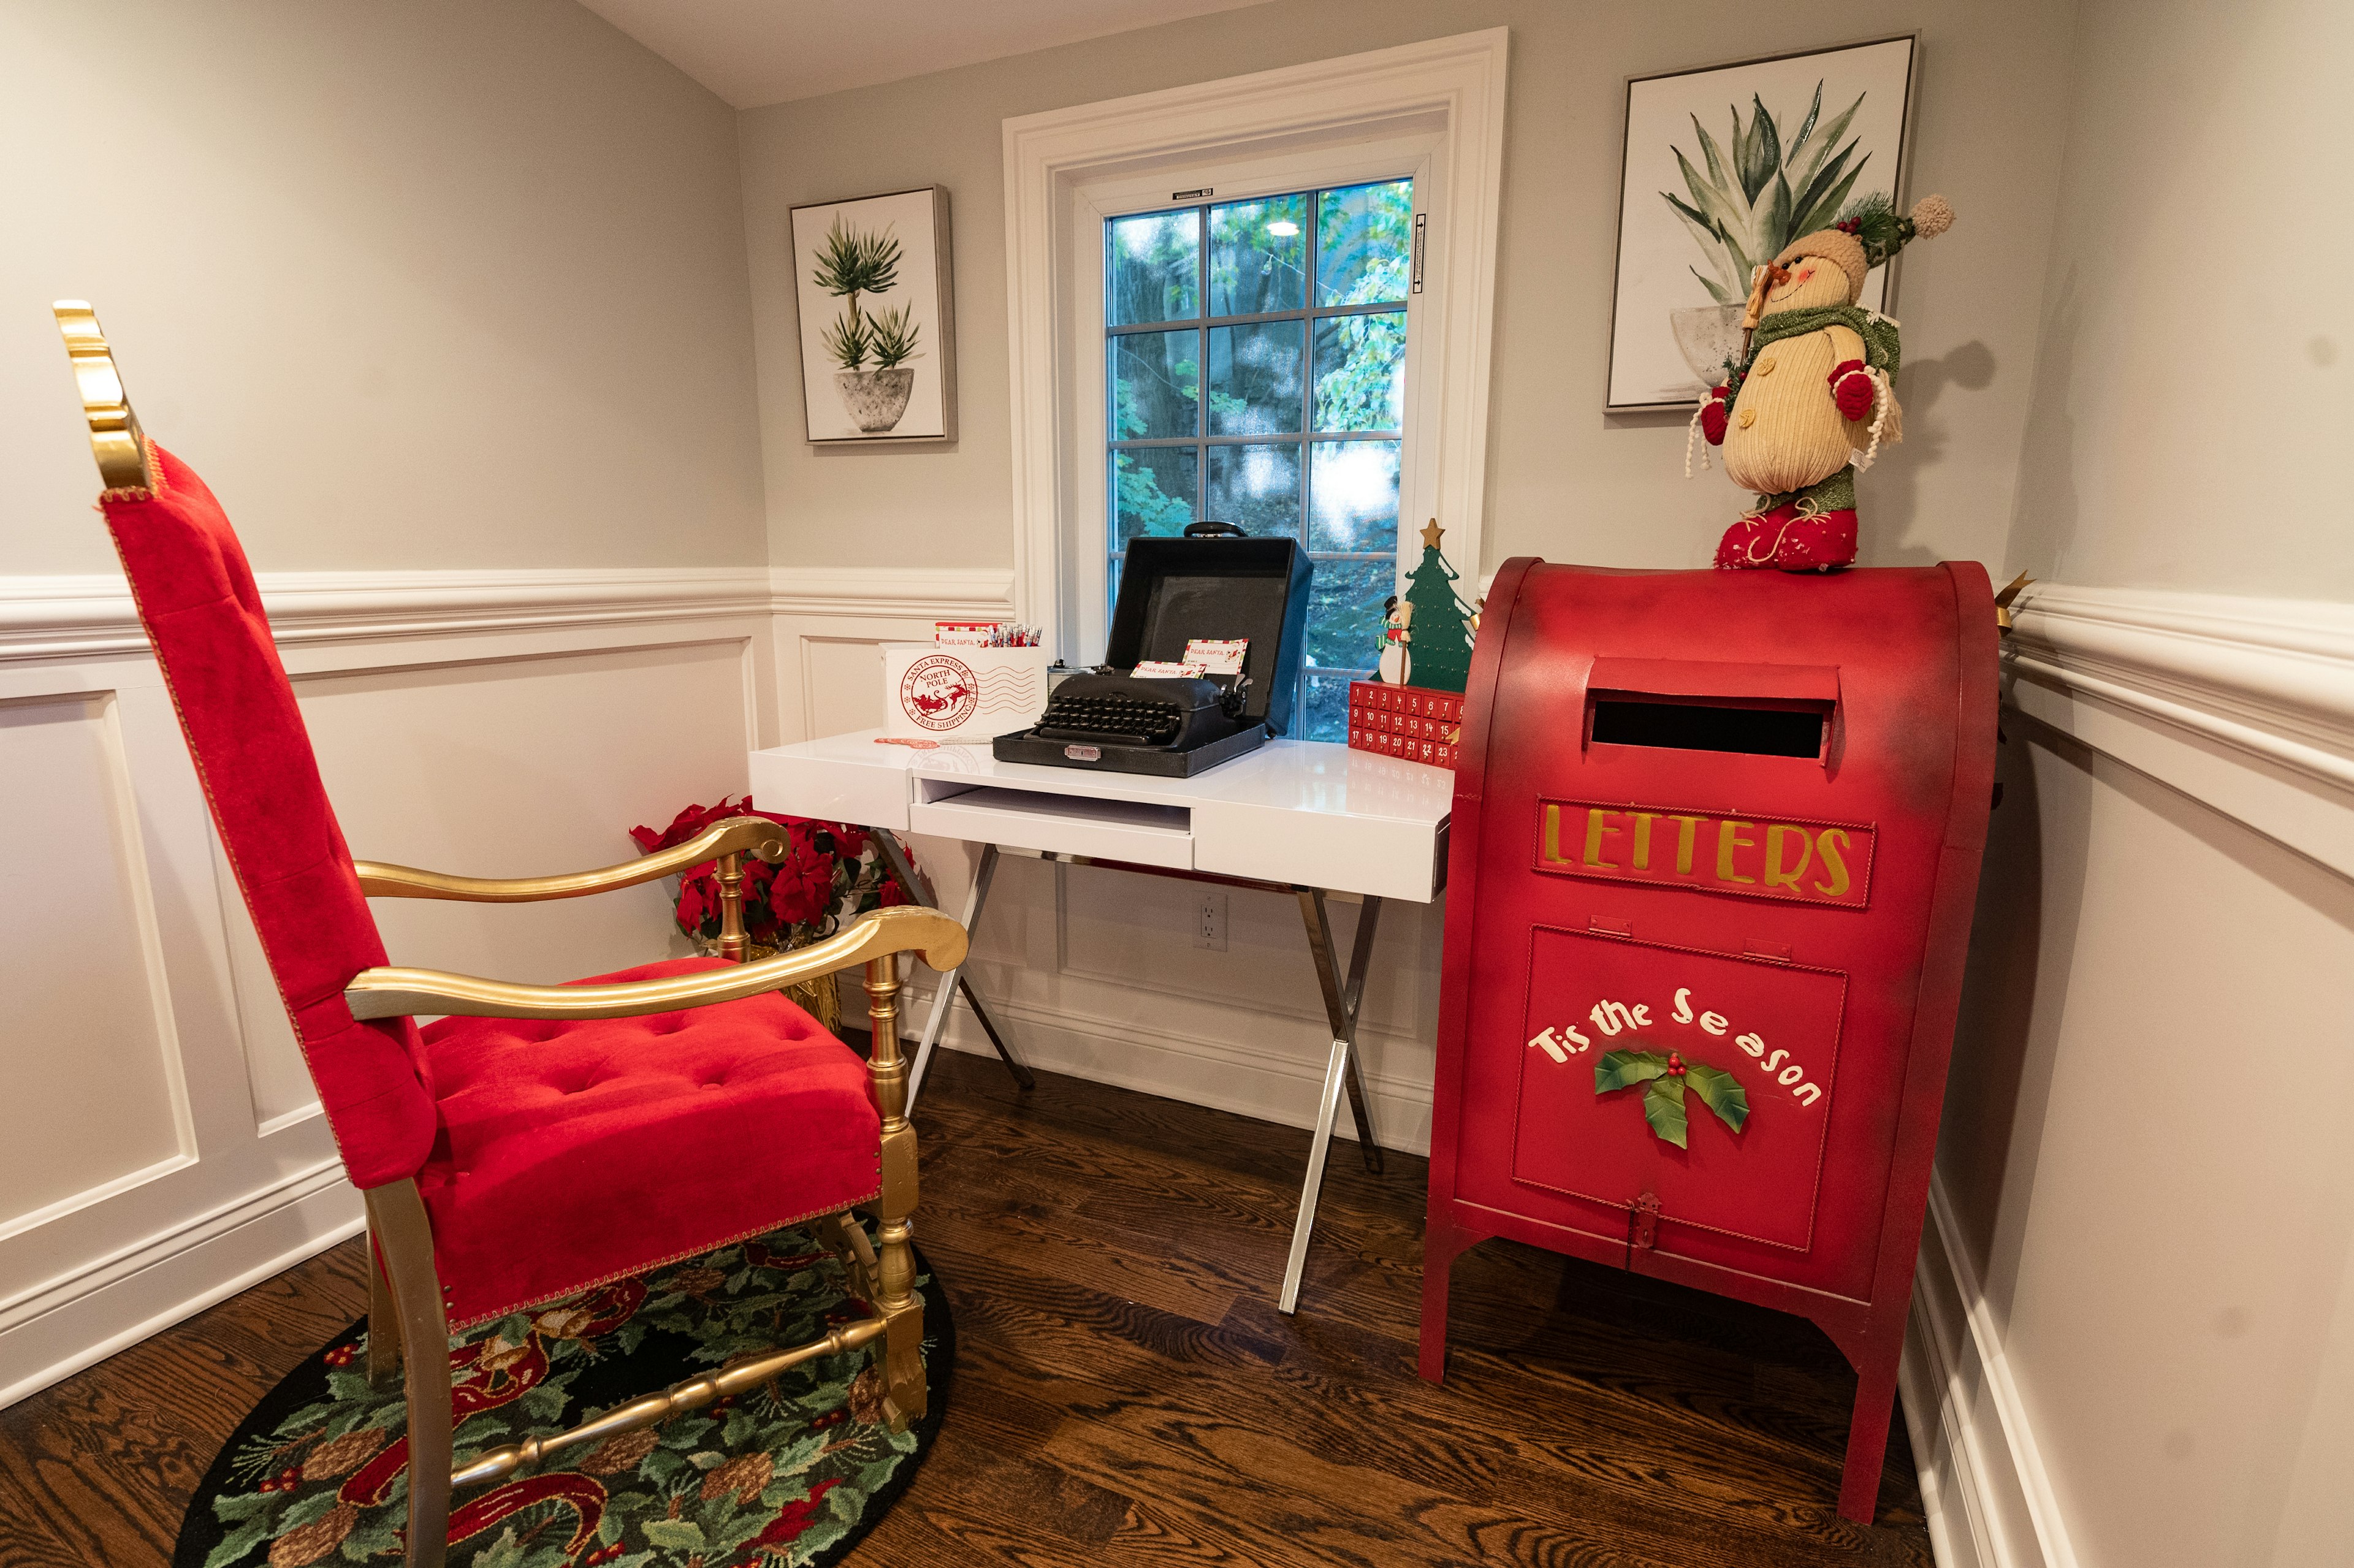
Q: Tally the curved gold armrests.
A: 2